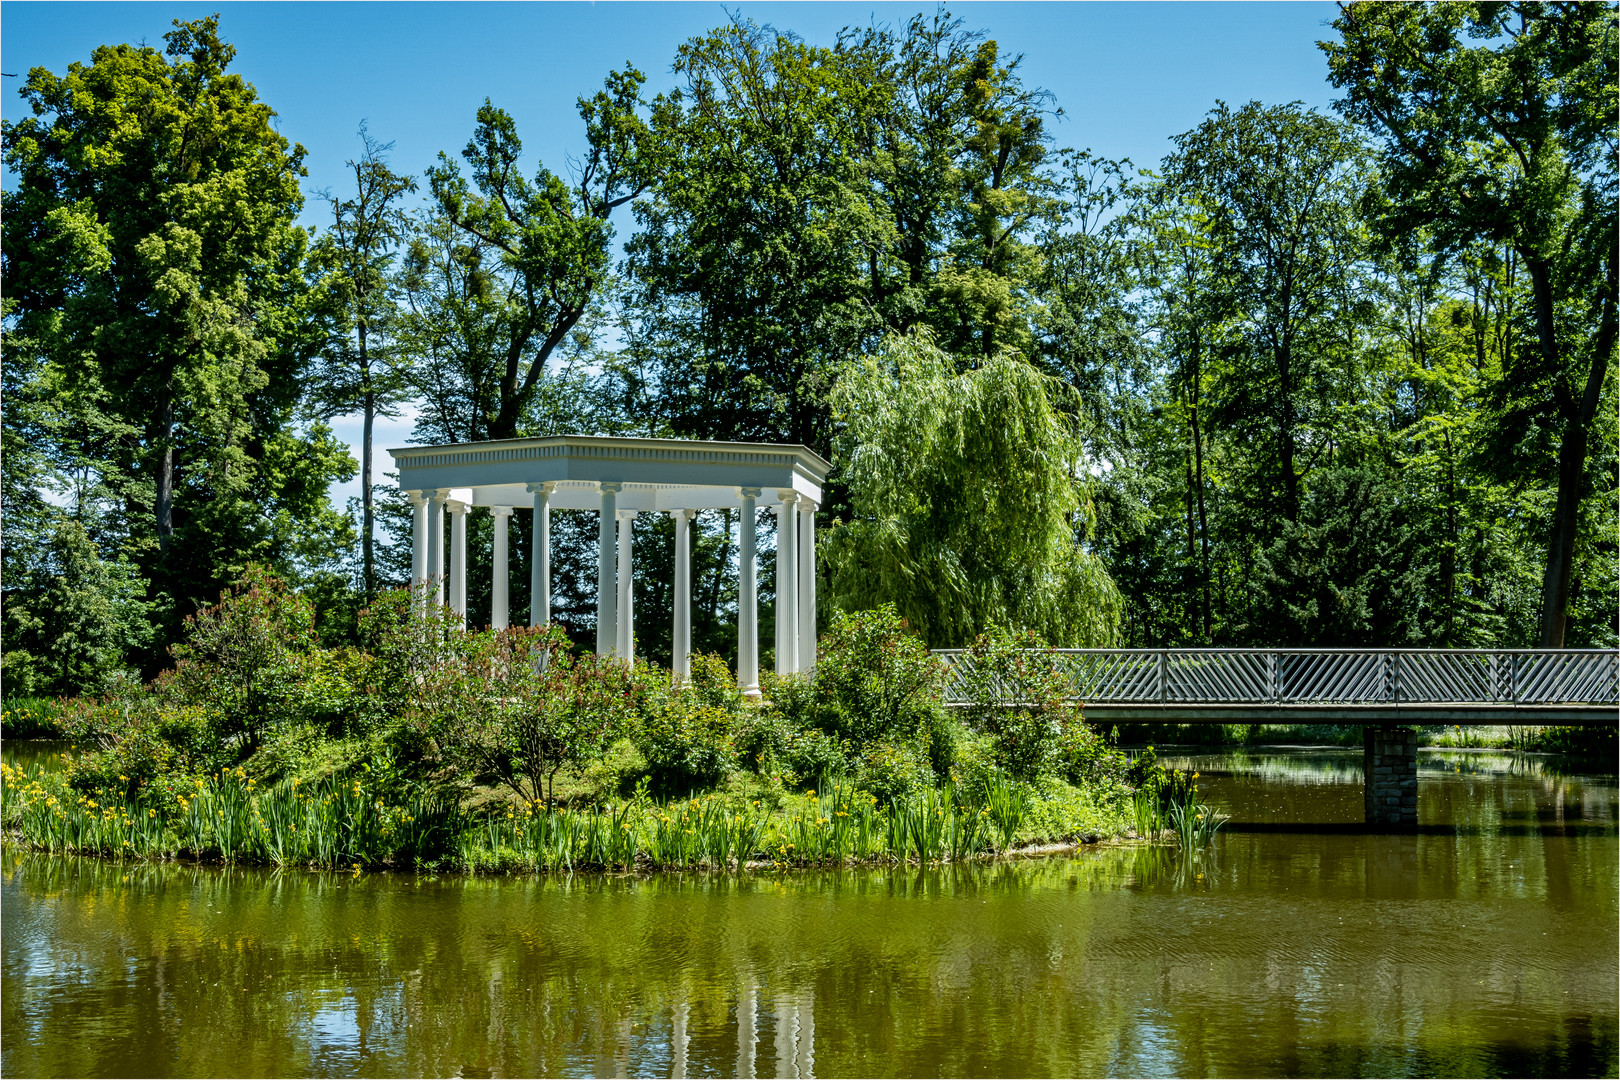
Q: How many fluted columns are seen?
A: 12